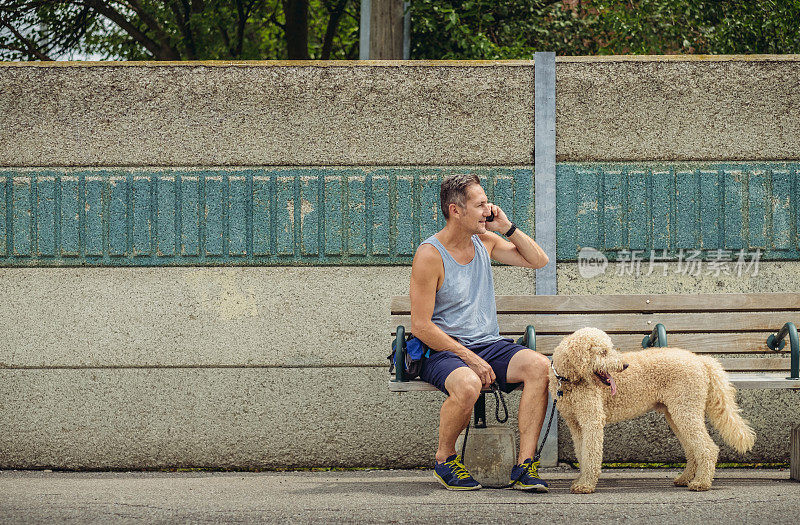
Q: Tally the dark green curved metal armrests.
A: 4